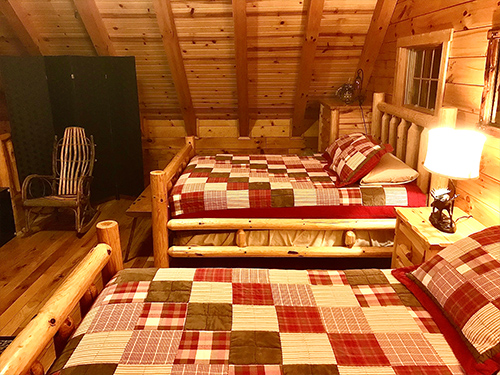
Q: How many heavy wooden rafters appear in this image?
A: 6